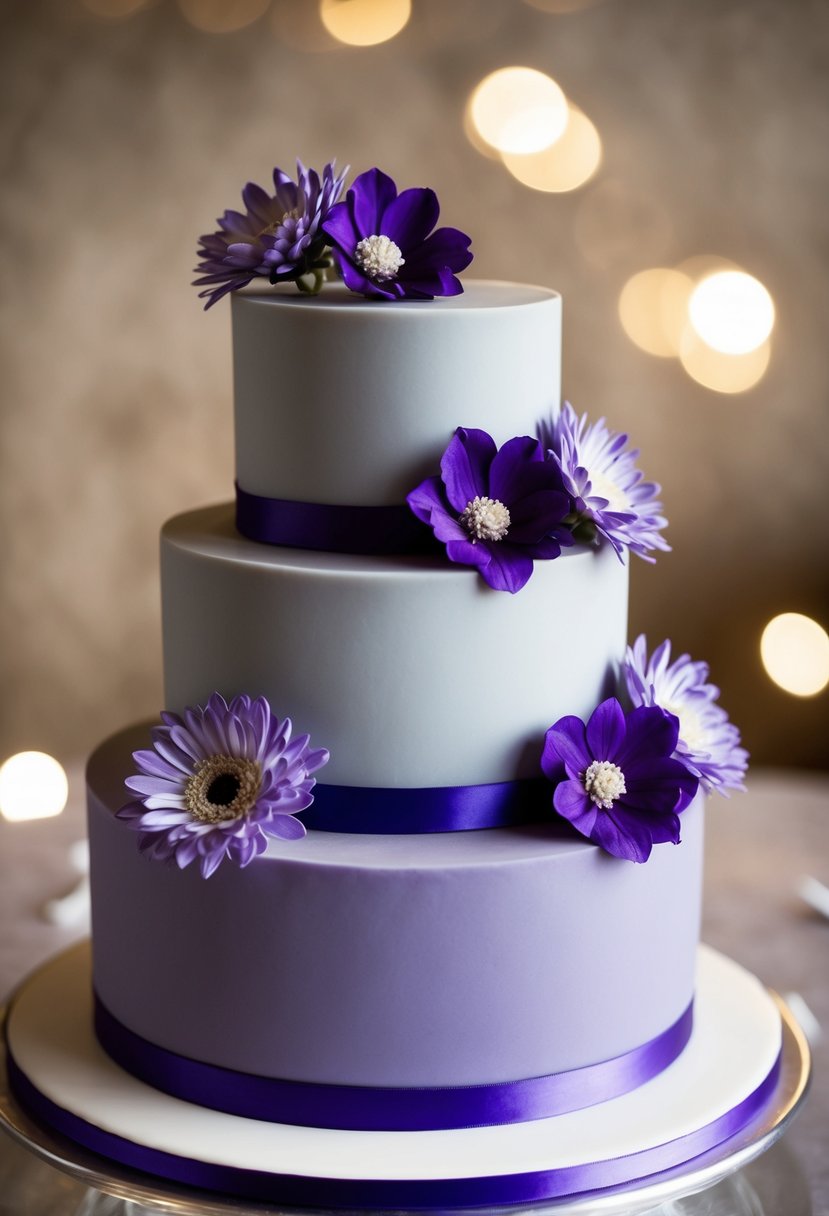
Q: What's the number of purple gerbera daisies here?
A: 4